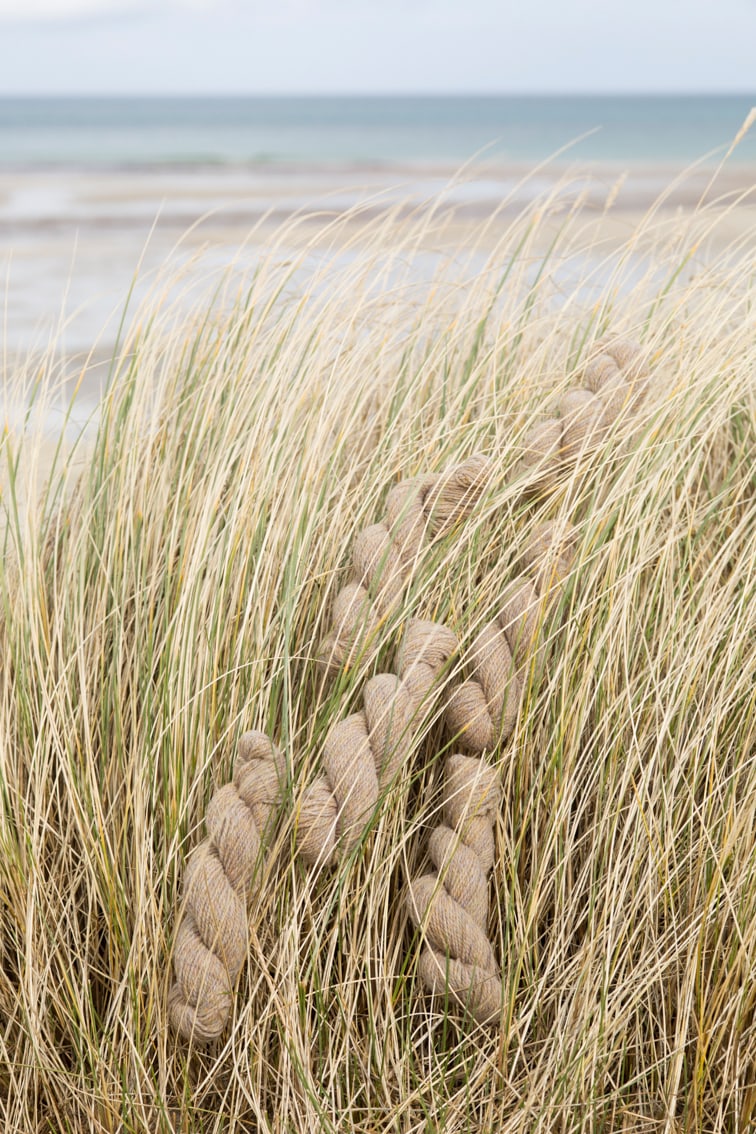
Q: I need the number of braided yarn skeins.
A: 6